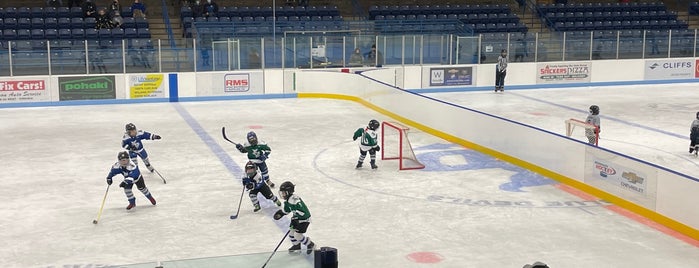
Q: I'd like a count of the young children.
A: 8